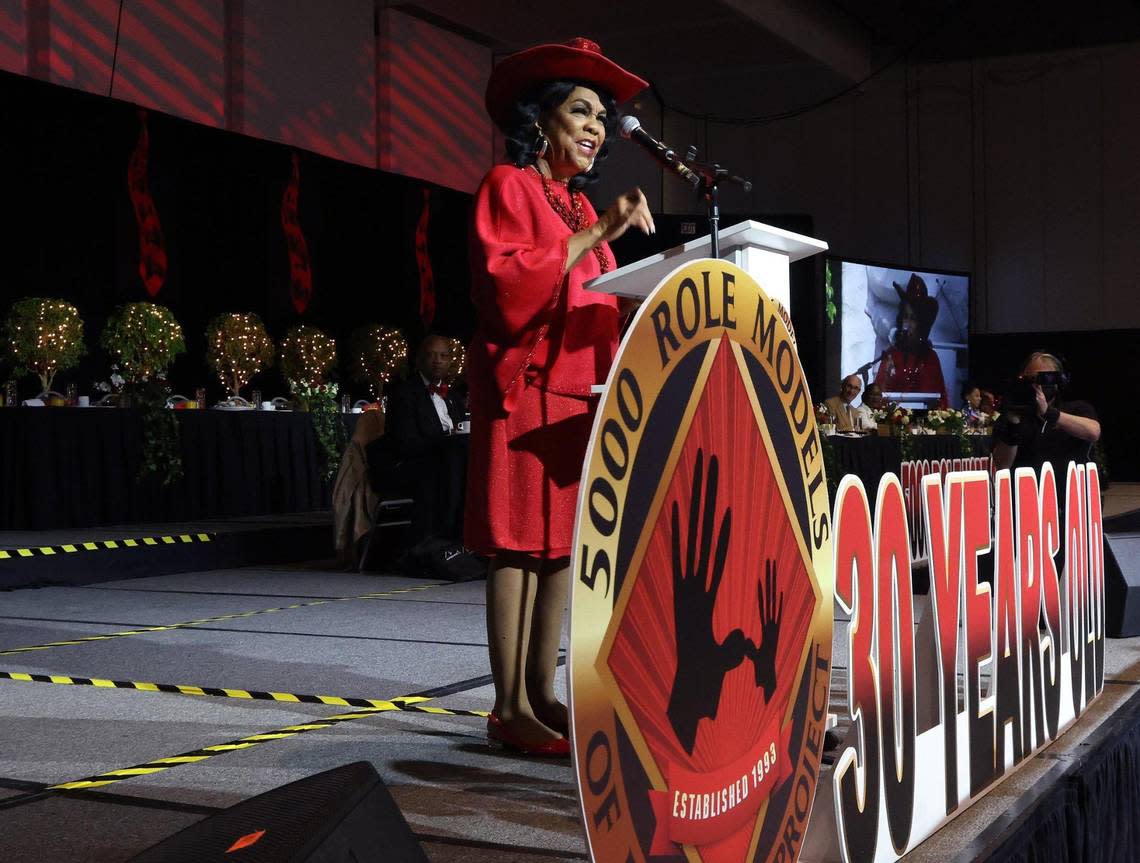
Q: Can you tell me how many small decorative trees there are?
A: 6